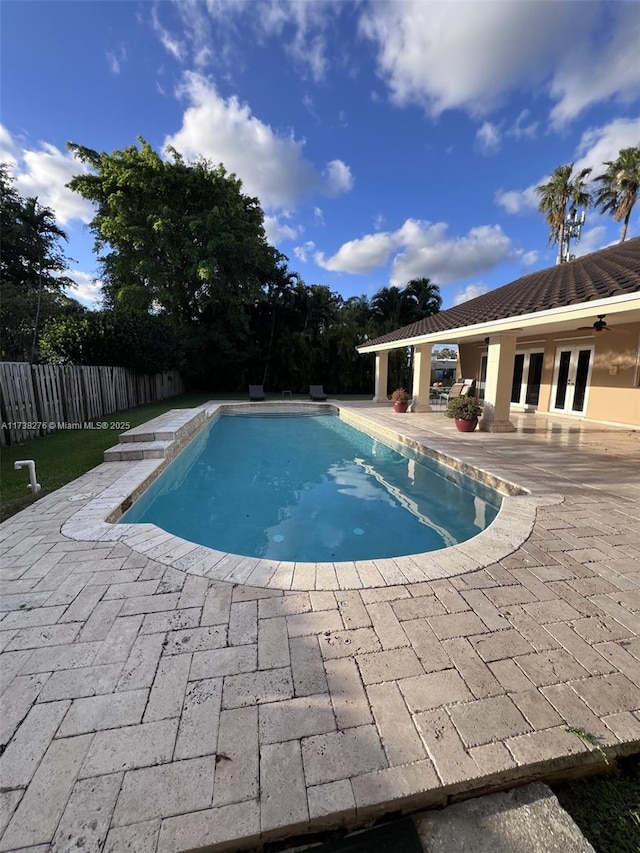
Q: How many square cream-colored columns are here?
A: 3